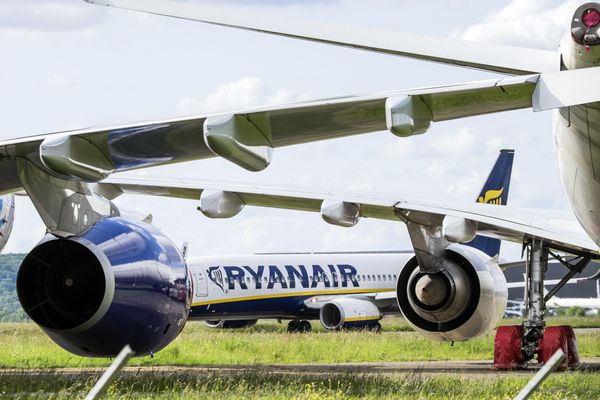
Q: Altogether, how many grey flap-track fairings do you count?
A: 6